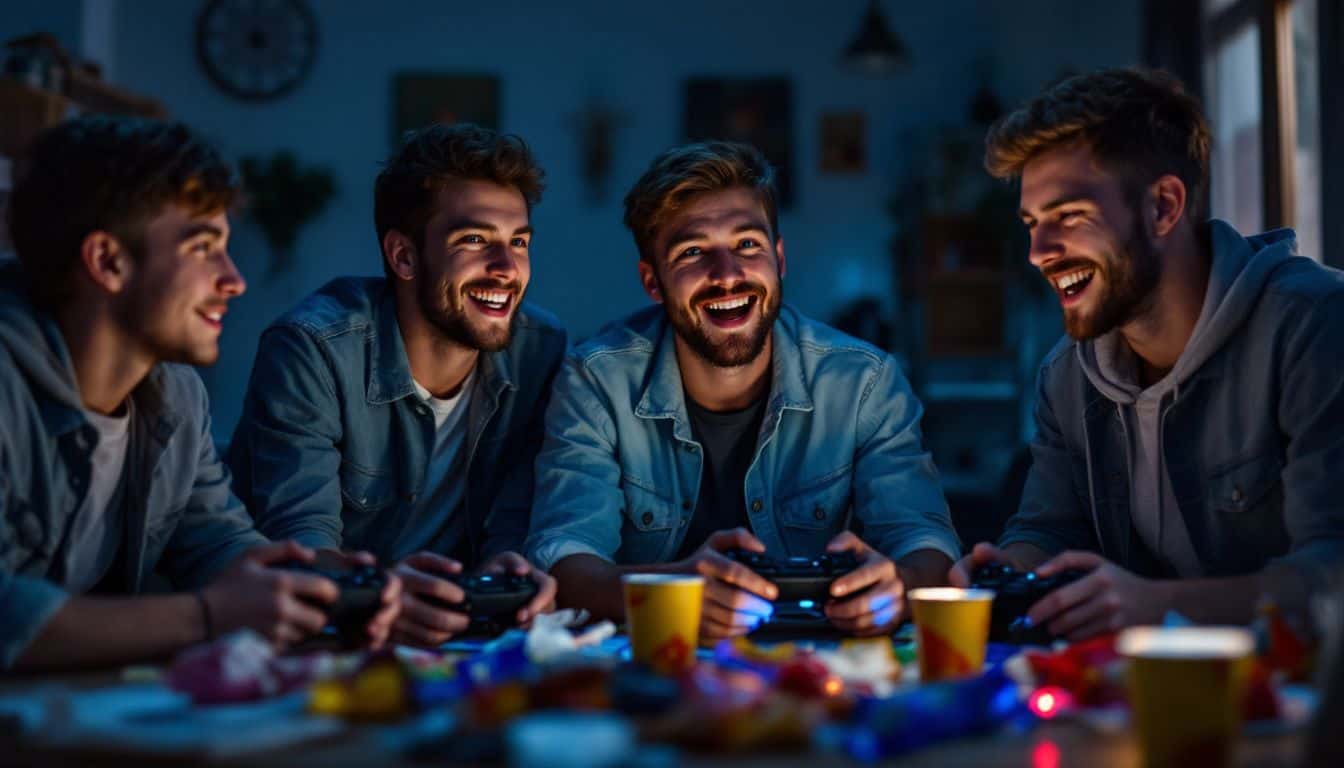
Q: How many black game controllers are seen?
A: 4